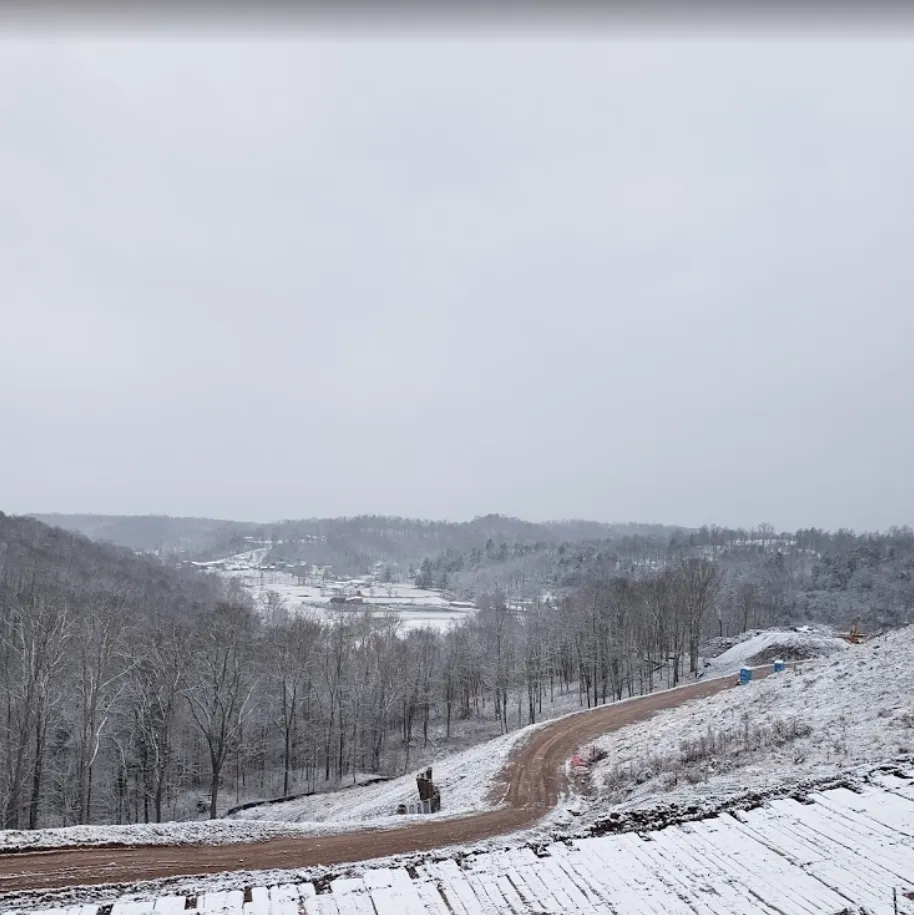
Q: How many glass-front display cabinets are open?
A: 0